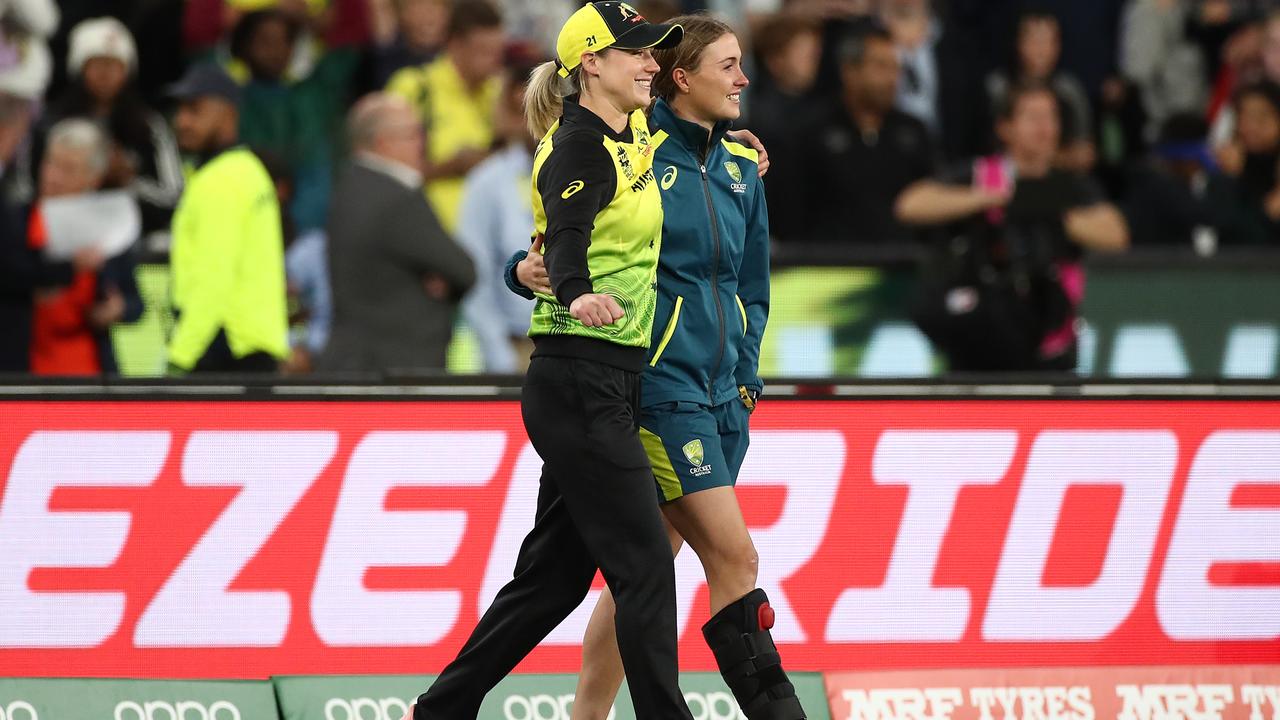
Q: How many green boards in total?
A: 2